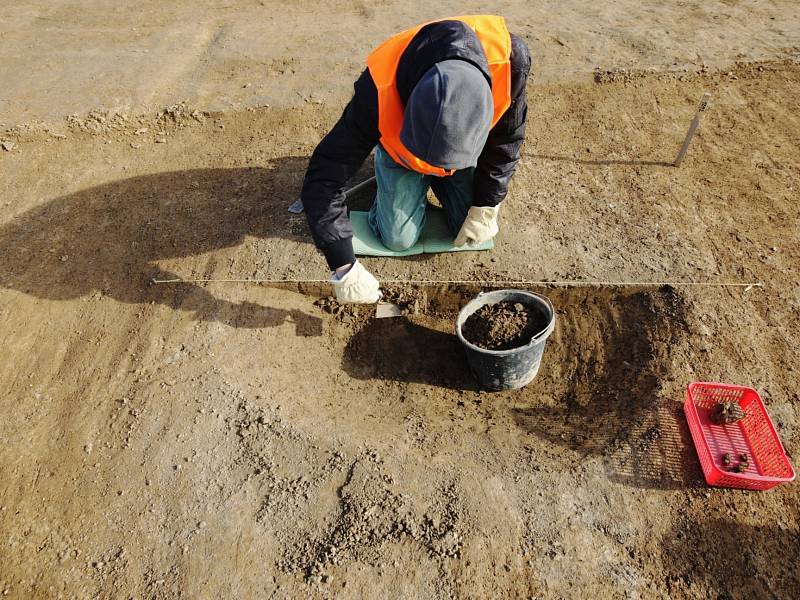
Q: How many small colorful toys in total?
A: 0